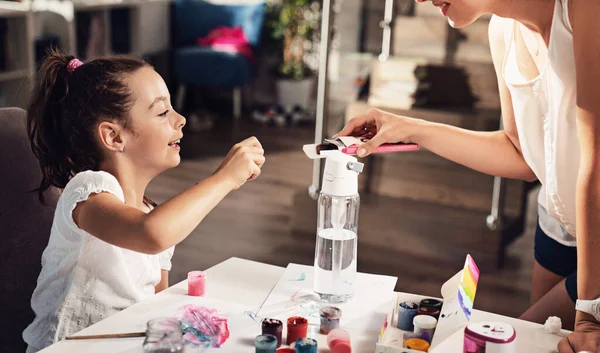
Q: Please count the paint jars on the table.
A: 13